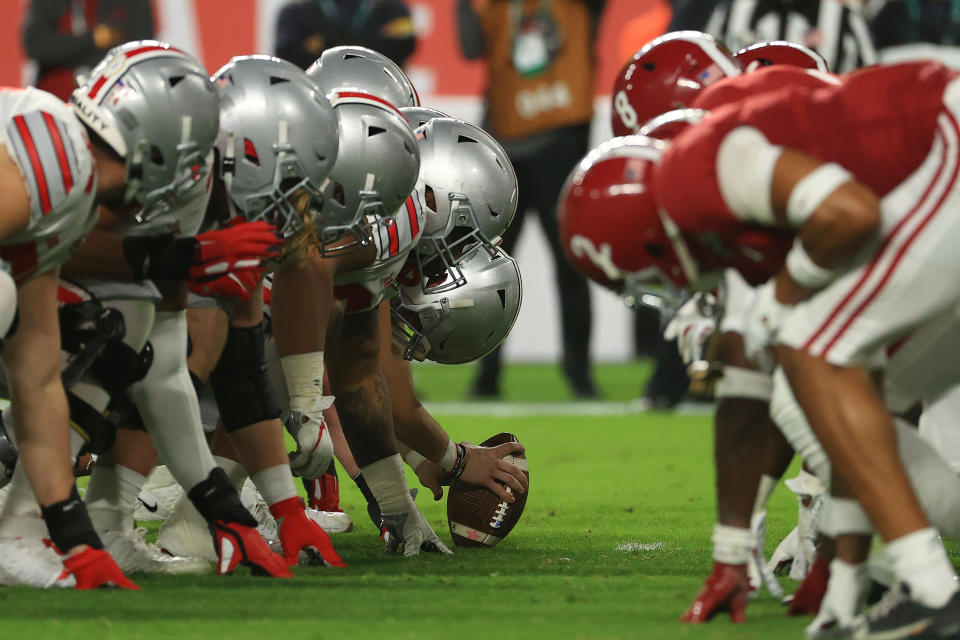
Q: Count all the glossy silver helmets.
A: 7